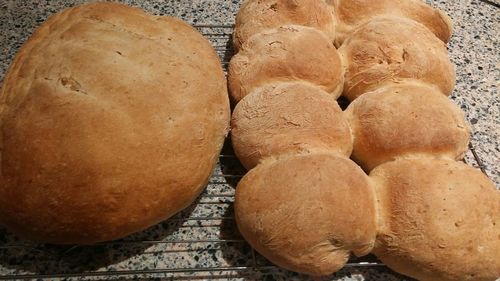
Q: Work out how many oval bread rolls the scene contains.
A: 8